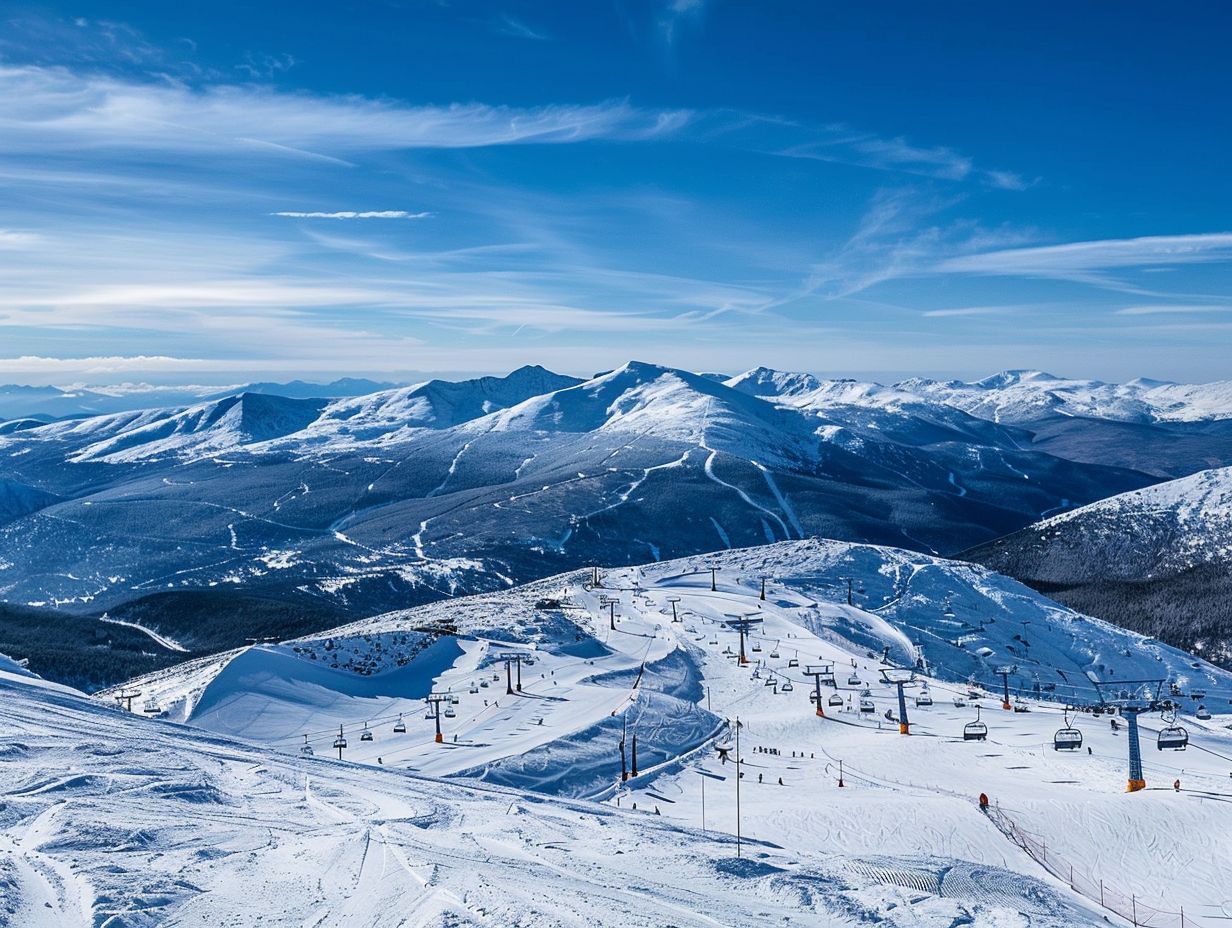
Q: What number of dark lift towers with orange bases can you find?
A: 6